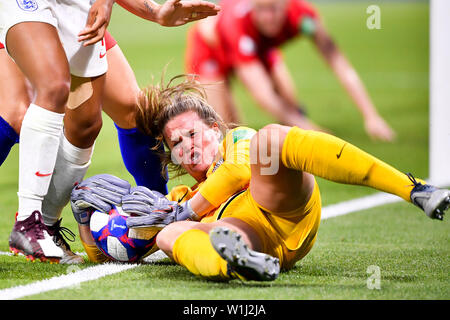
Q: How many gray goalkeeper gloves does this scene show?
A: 2